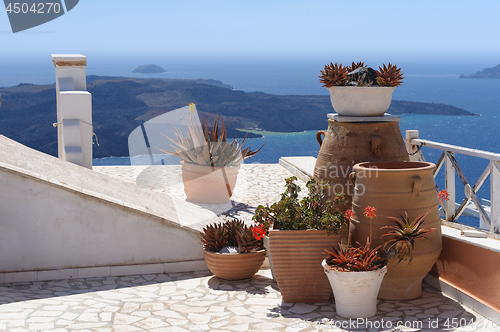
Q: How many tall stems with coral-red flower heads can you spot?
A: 3